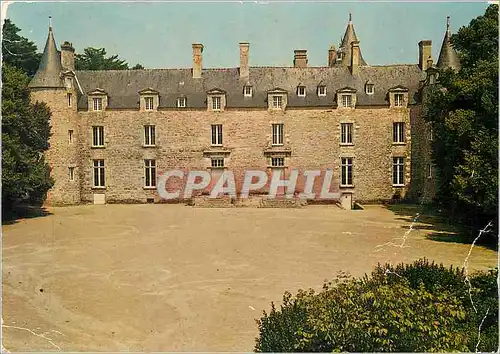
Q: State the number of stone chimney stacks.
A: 7